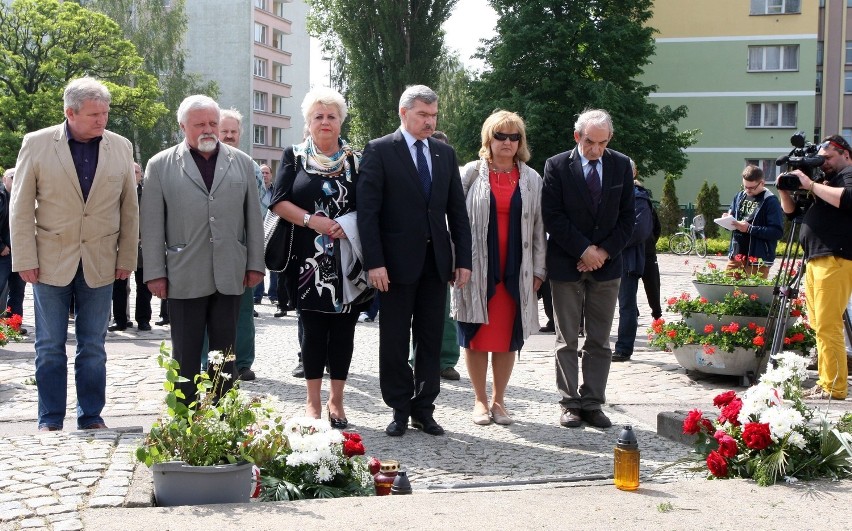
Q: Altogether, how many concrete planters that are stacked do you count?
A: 3